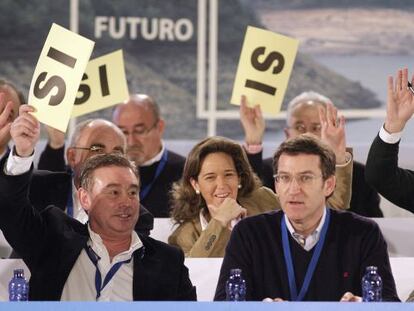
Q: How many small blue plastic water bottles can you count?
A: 3